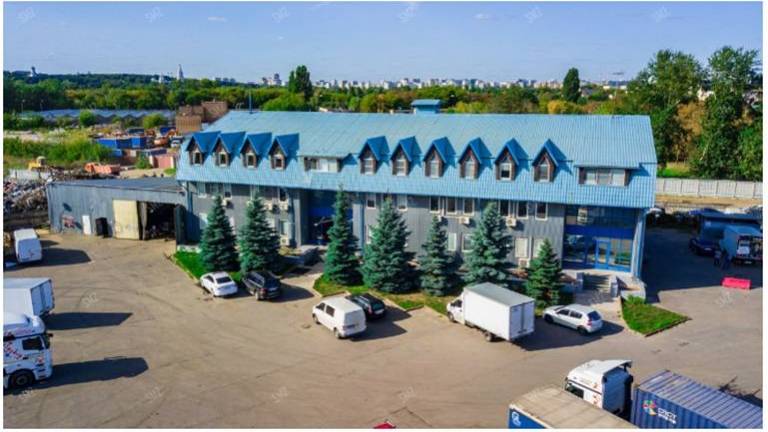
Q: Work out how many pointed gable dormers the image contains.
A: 10